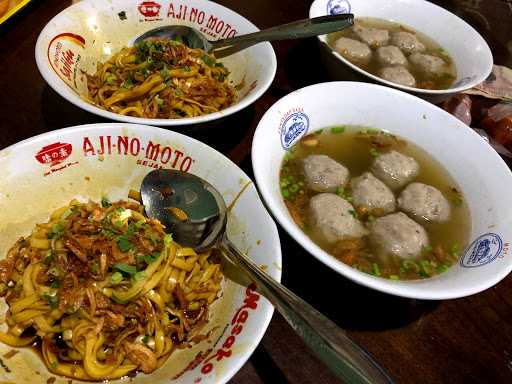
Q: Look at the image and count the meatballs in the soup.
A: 12